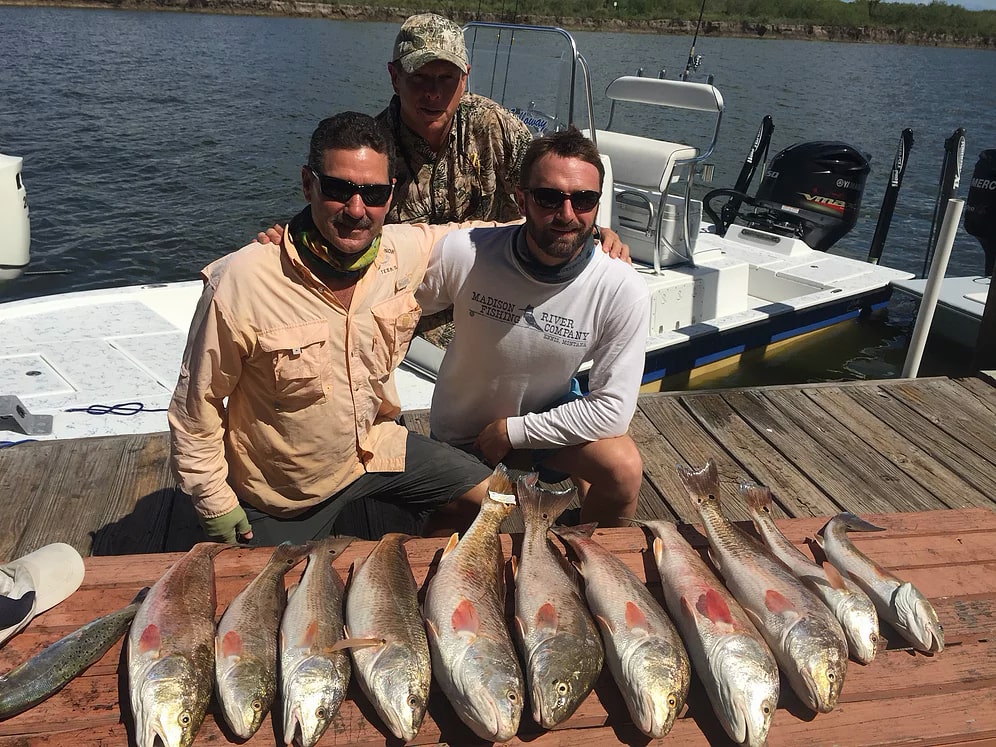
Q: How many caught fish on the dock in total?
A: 12